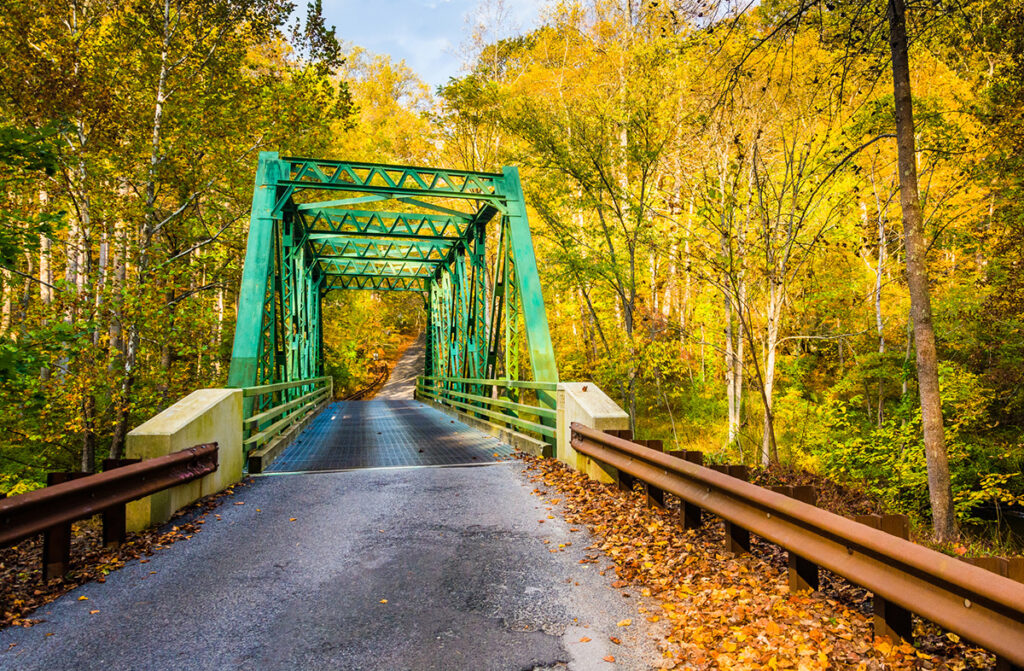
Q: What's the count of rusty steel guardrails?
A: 2